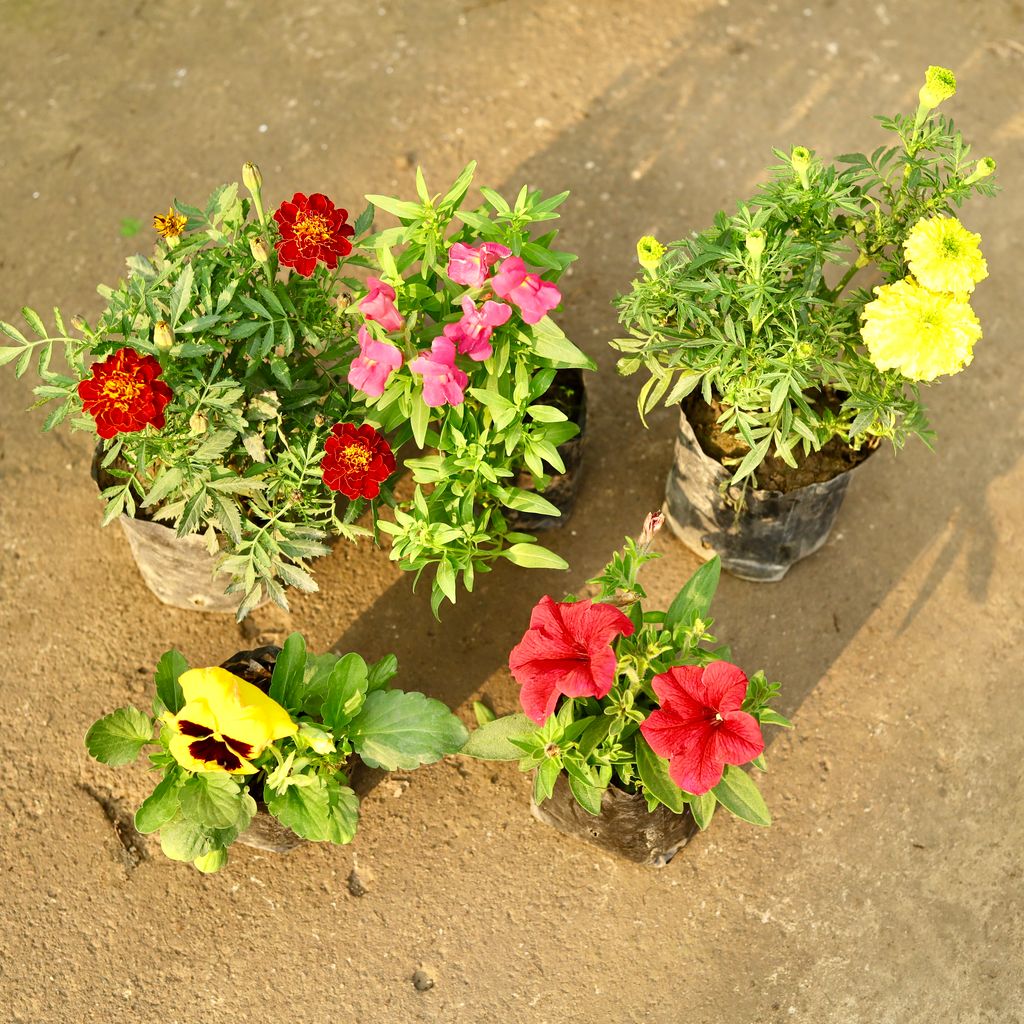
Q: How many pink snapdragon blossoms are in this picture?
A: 6